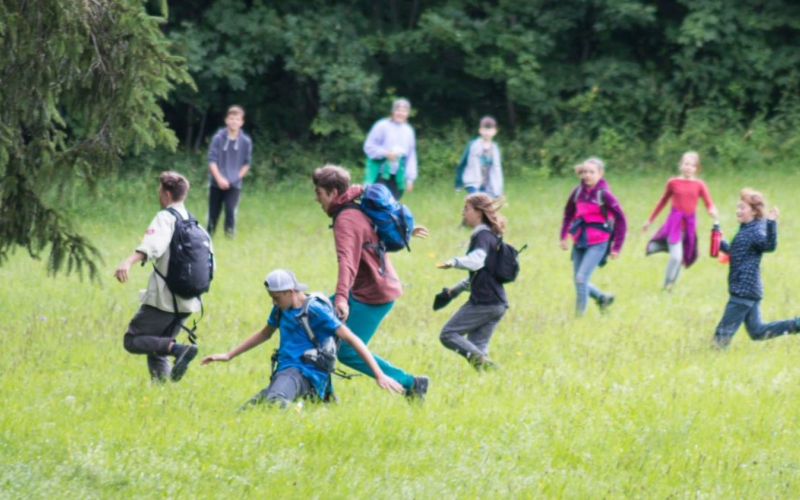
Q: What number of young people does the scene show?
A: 10